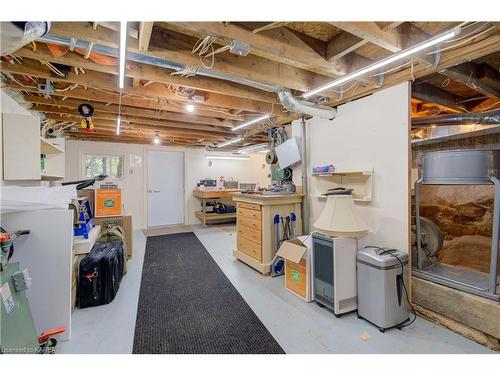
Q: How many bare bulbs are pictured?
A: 2